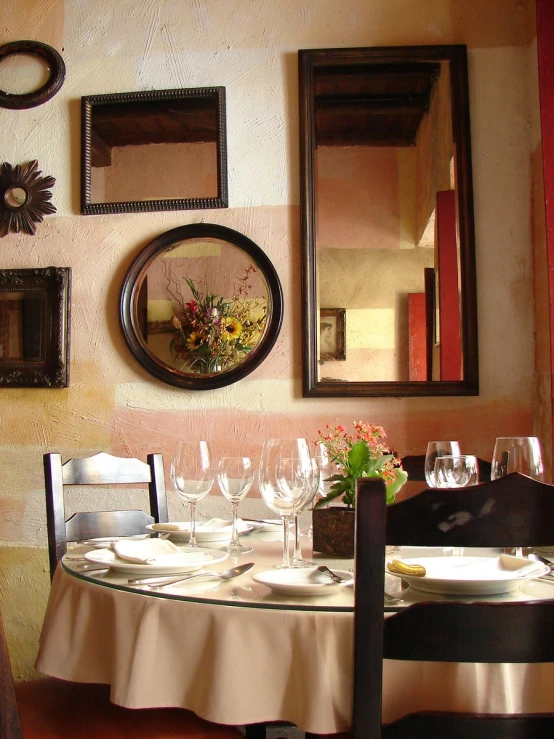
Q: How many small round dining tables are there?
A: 1